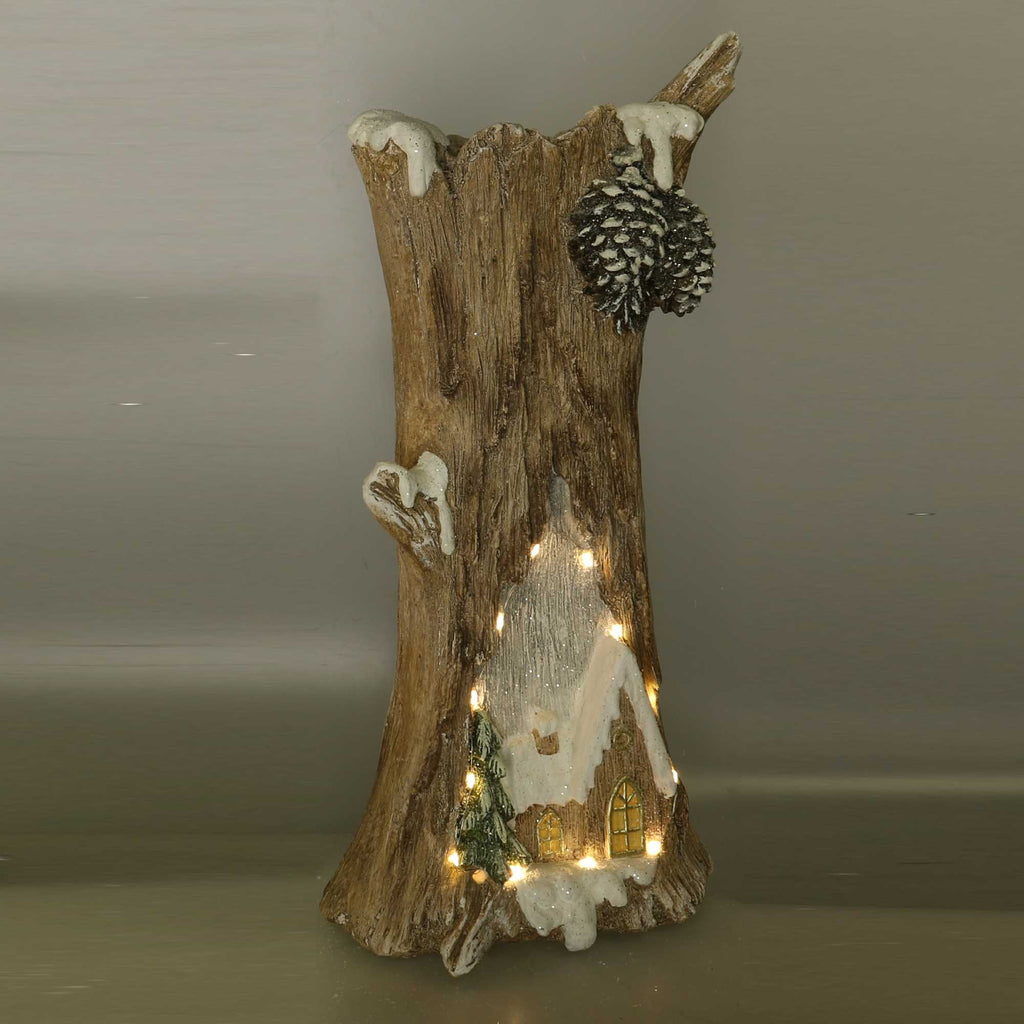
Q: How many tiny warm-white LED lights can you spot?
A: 12